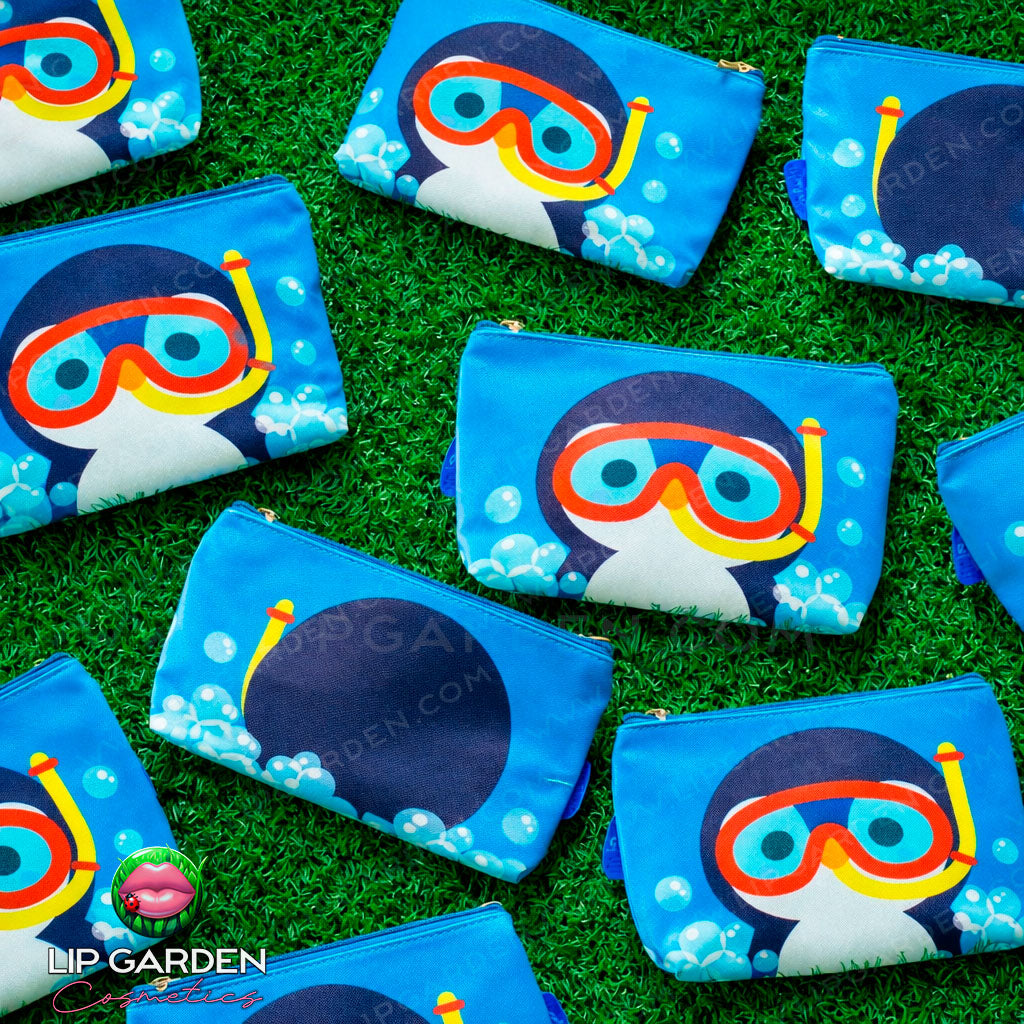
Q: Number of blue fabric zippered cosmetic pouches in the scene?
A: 10